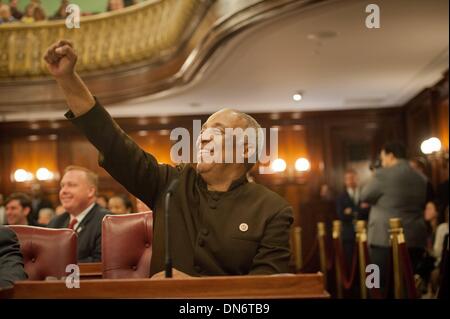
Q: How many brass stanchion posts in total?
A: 5